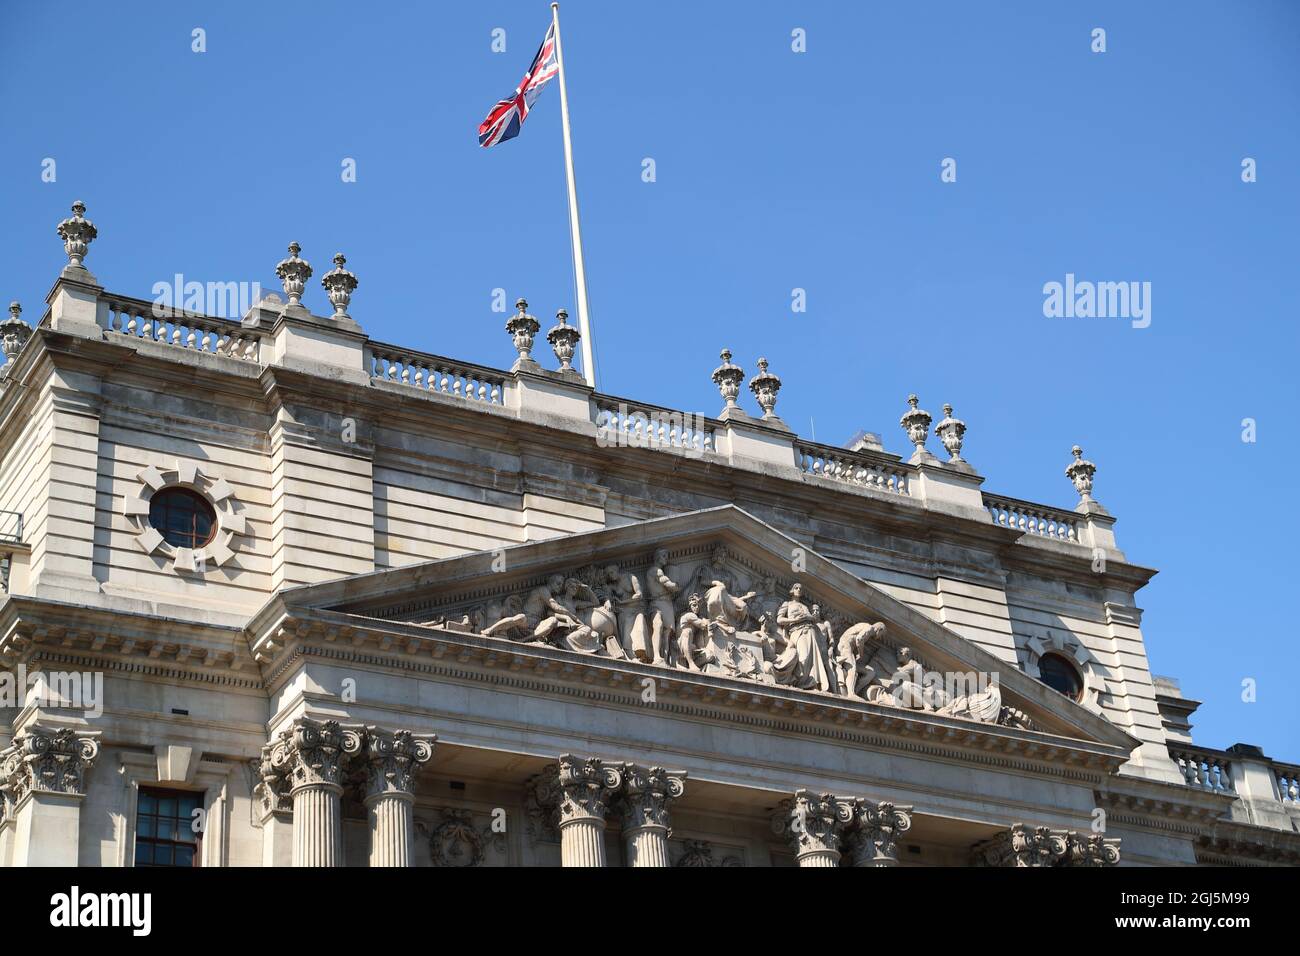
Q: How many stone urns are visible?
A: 11